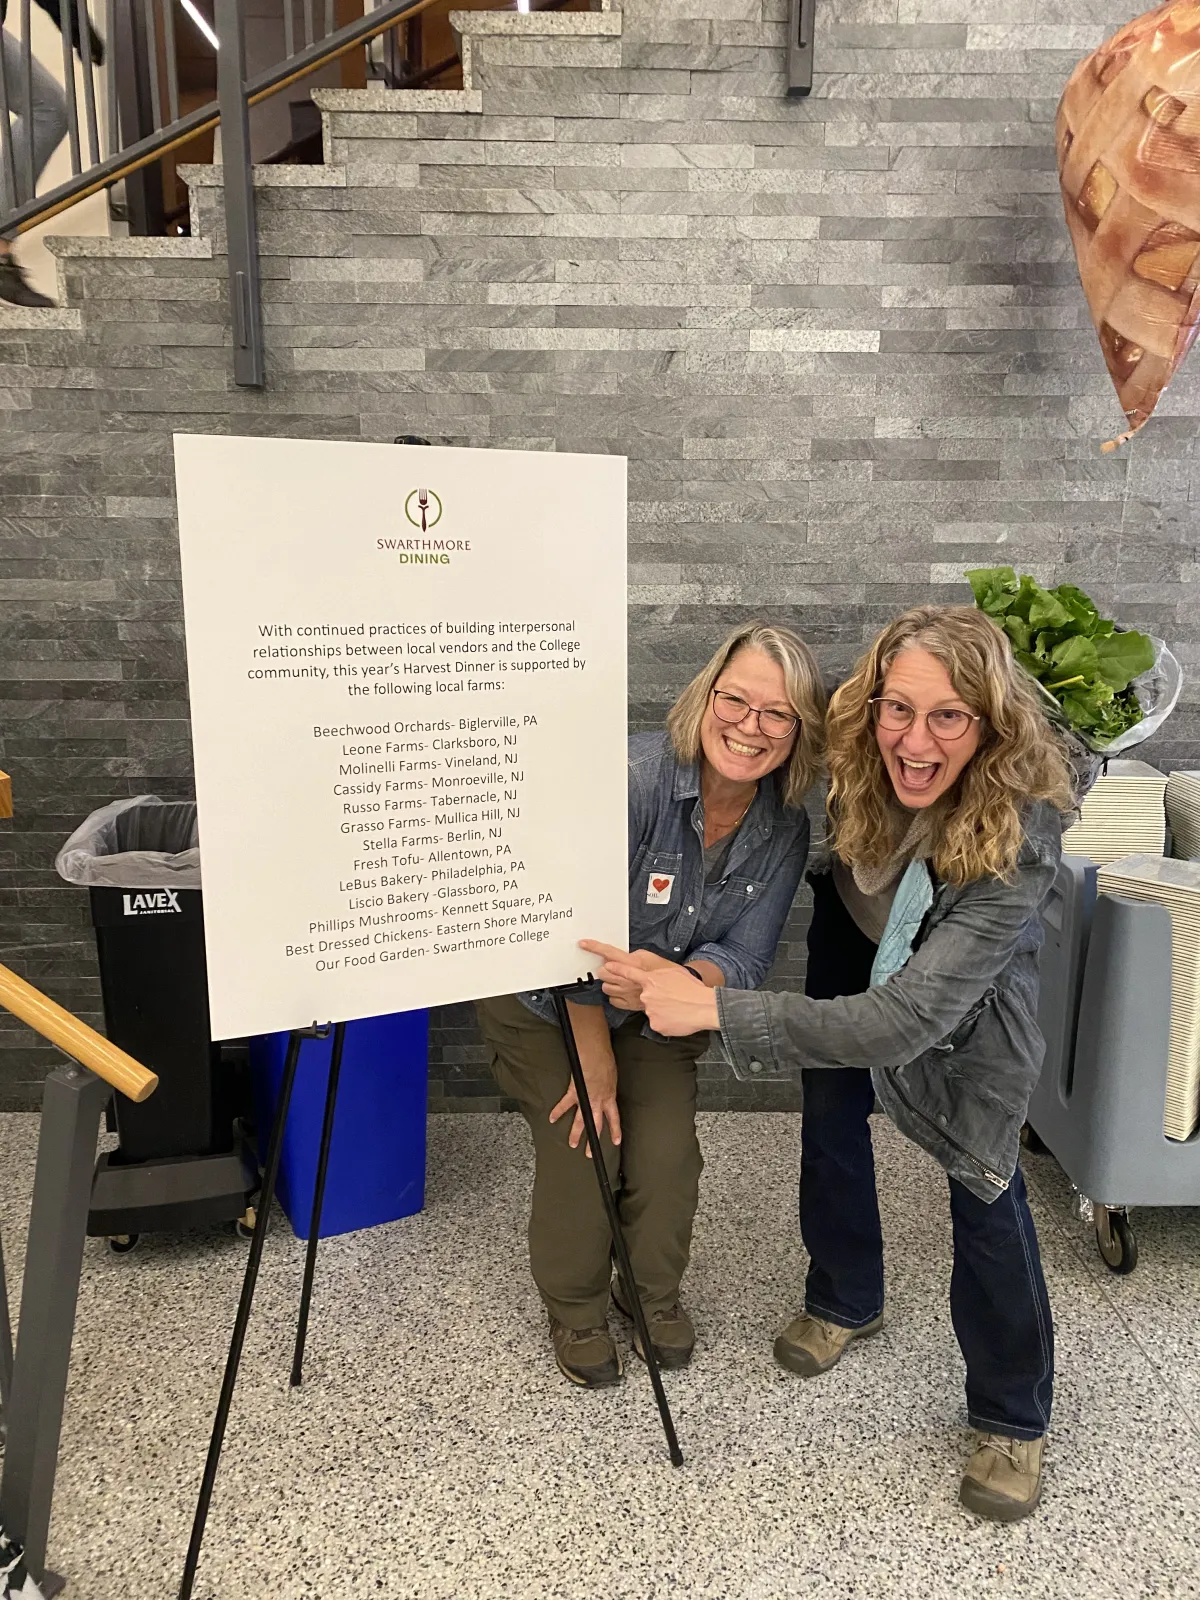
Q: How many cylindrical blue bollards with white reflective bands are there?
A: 0